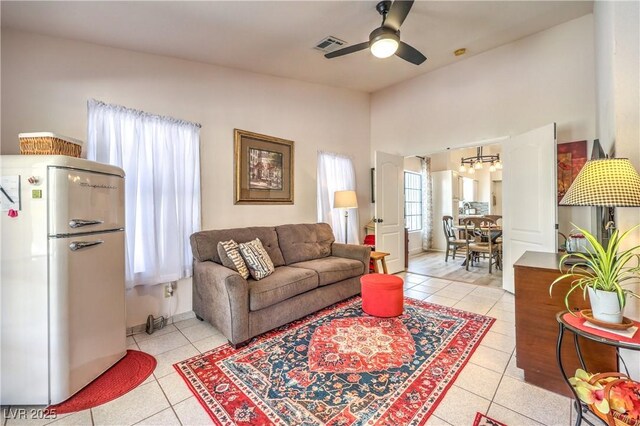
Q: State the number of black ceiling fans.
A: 1